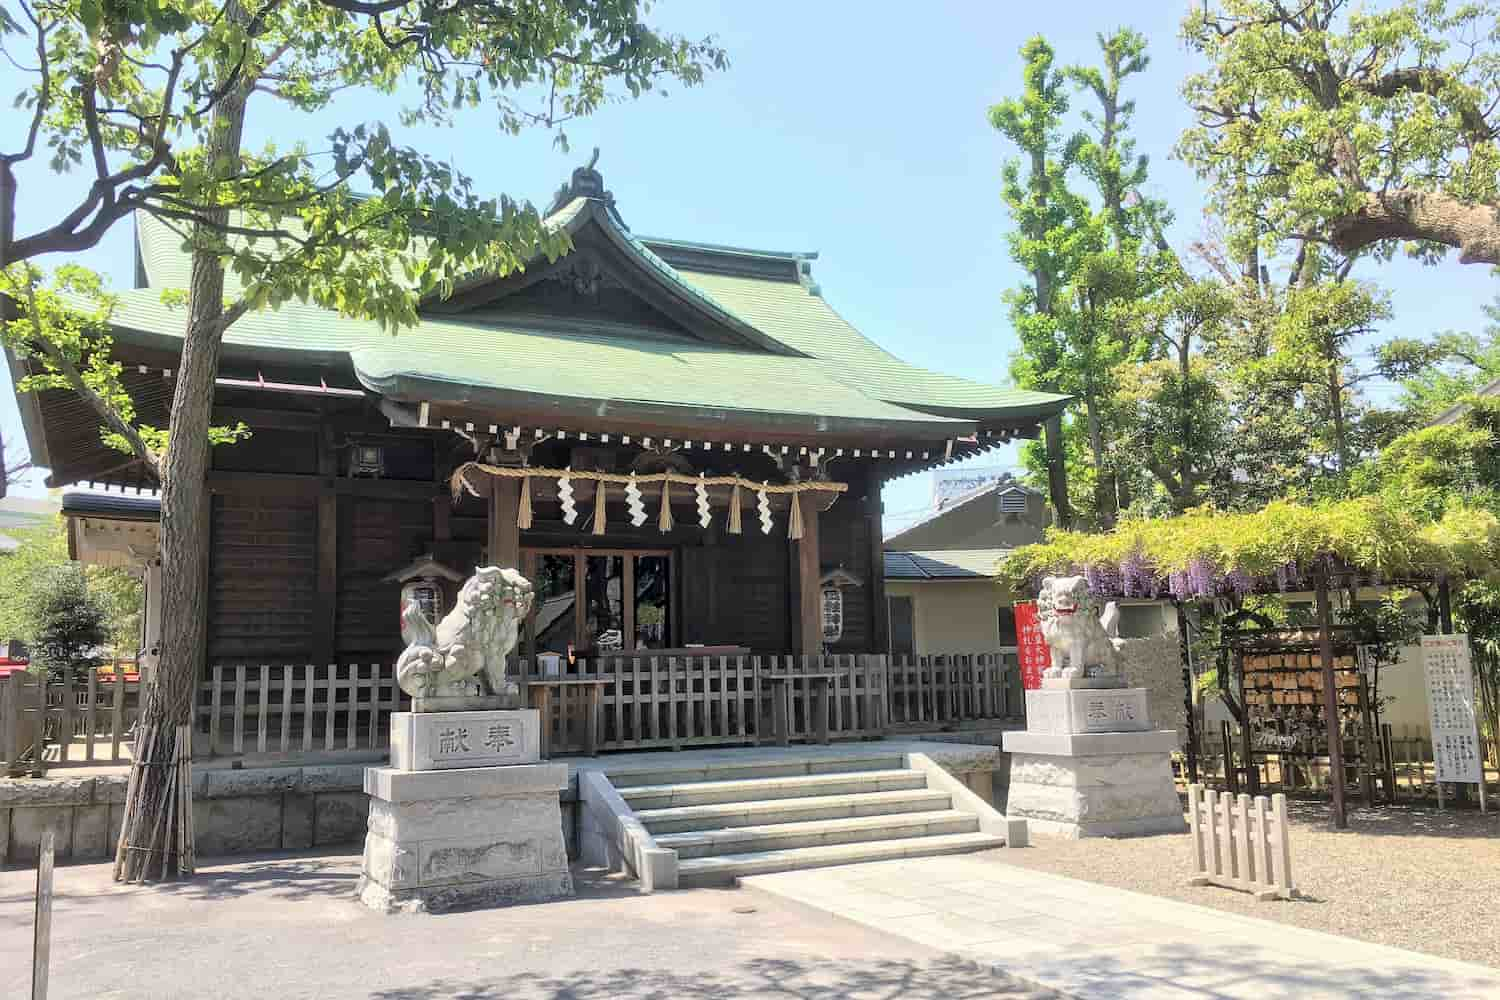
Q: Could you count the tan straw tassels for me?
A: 5